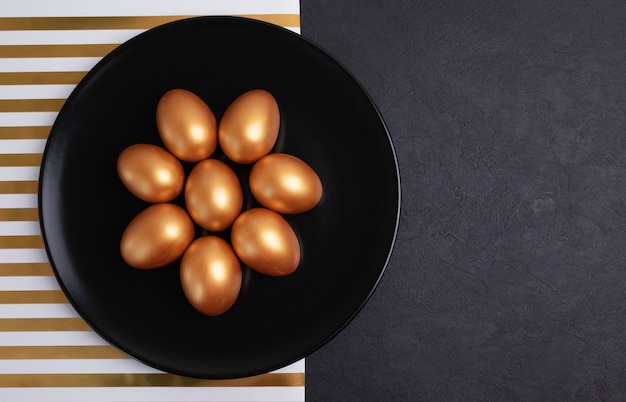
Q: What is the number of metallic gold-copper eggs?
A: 8